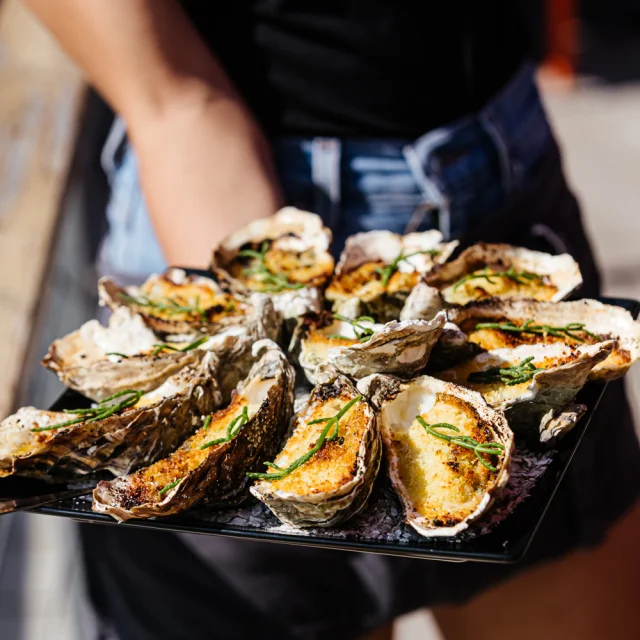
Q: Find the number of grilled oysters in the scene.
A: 12